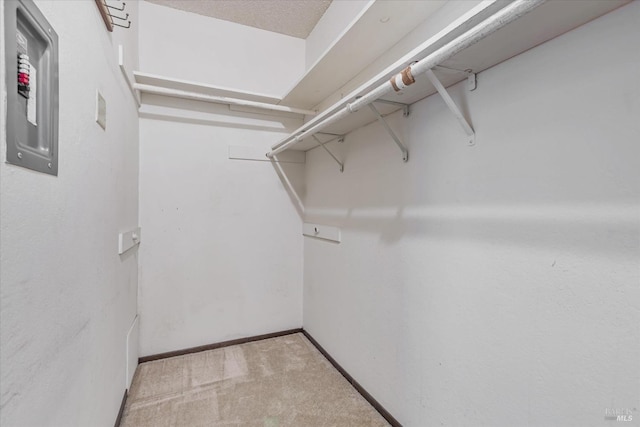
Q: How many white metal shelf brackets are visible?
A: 3